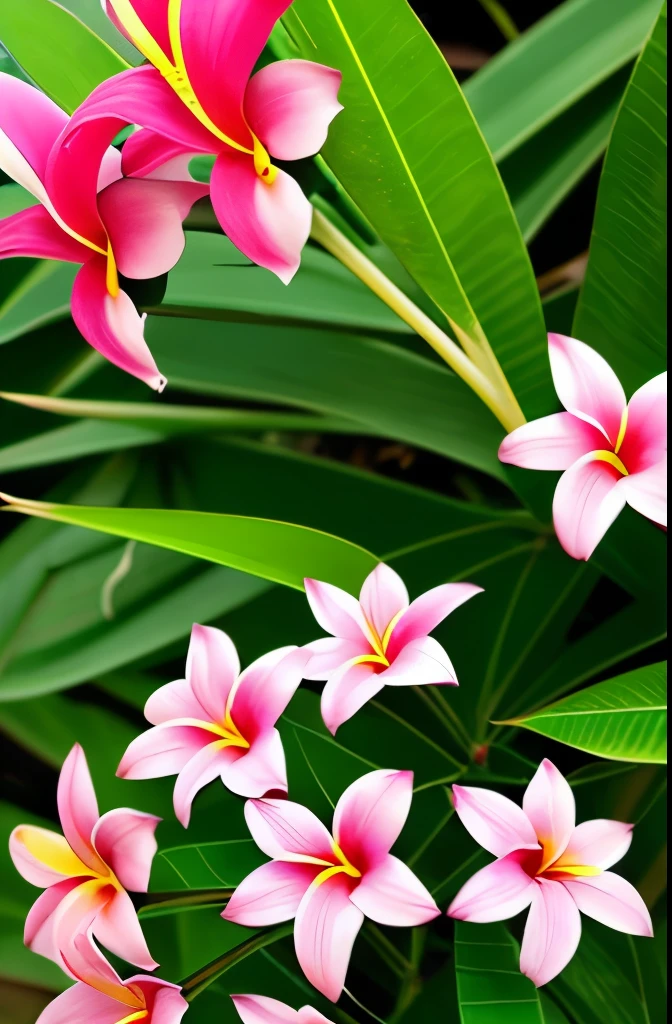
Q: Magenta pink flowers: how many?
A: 2